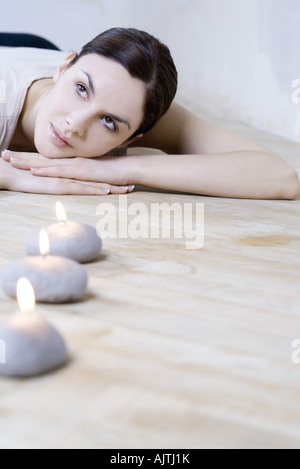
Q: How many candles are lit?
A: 3